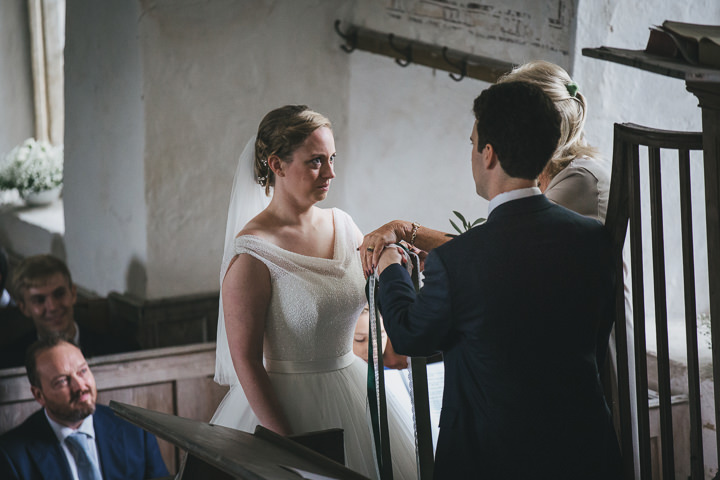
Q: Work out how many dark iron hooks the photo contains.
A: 3